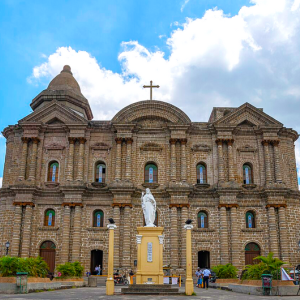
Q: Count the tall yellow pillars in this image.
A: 2